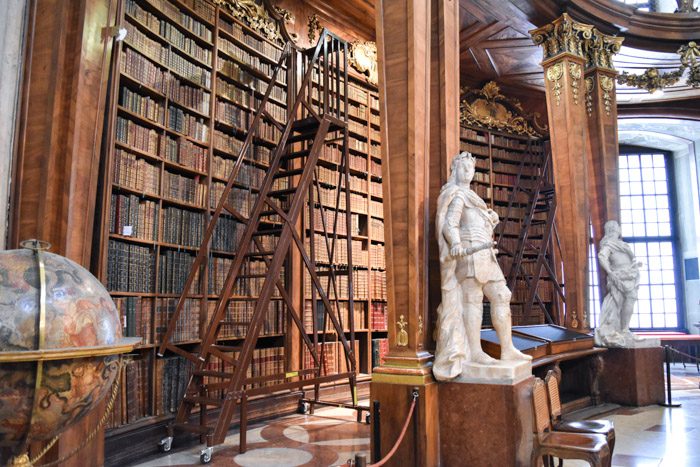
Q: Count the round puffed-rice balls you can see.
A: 0